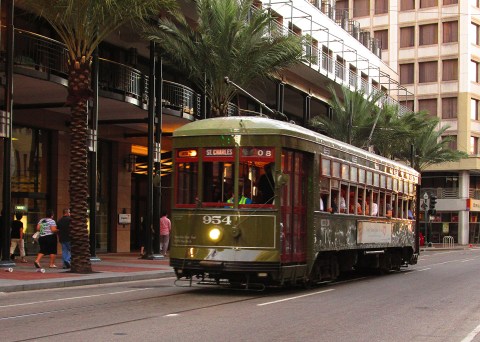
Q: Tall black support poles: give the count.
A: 4